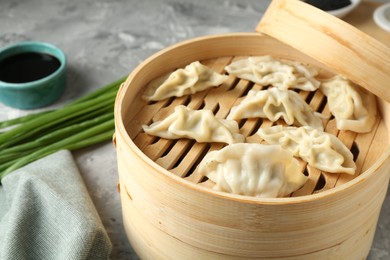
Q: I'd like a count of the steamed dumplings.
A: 7